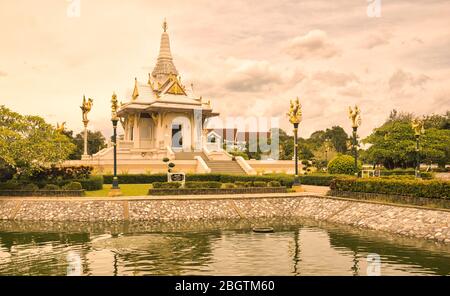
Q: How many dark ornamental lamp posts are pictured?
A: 4